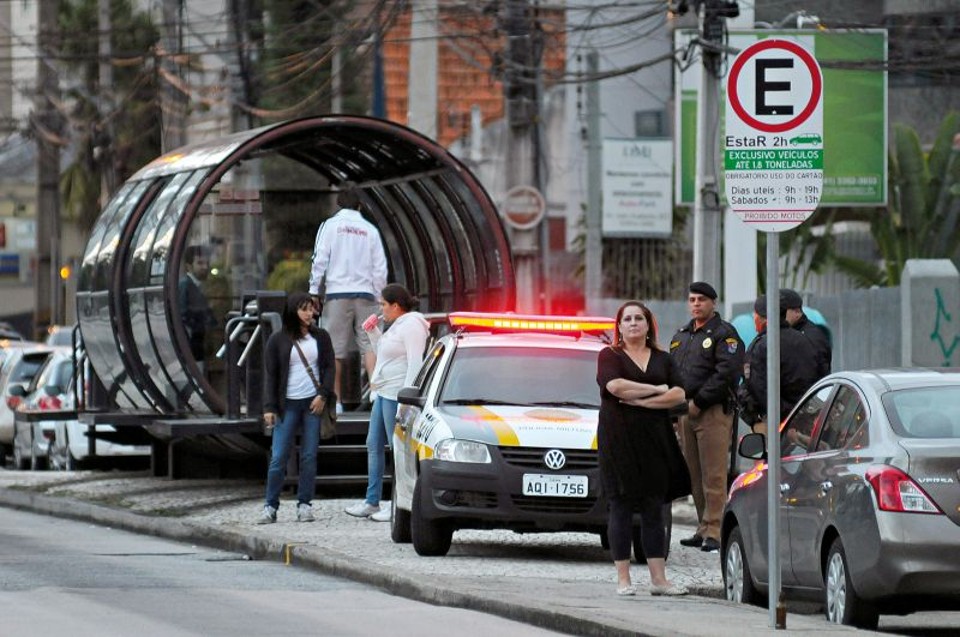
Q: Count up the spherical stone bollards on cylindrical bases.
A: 0